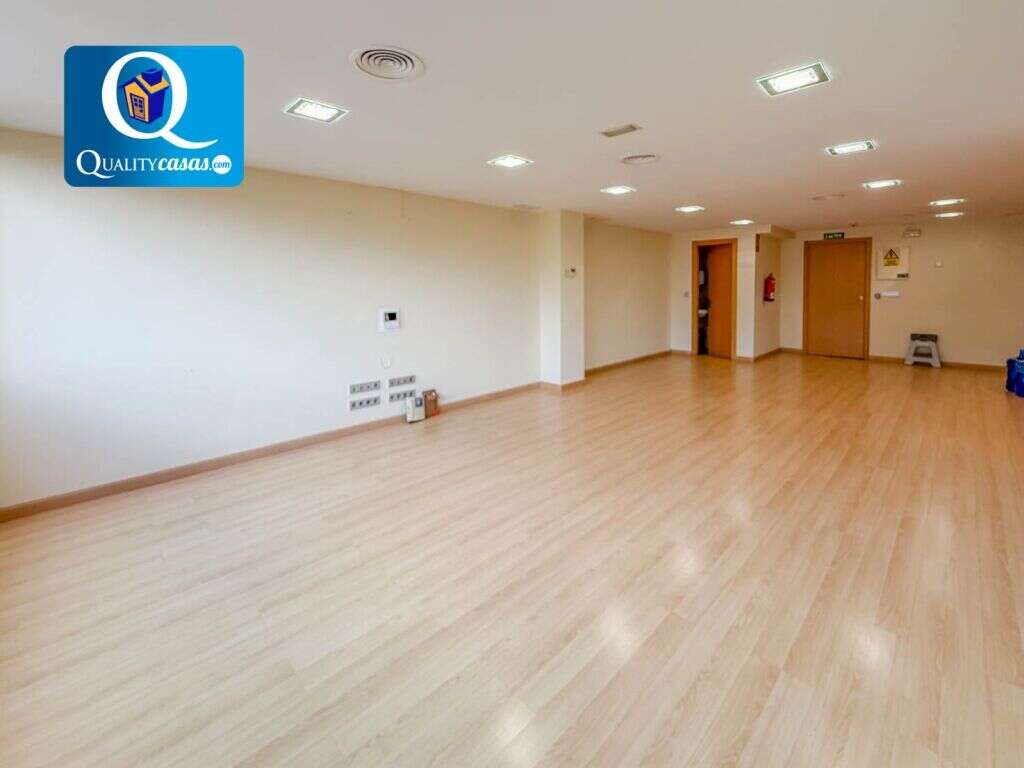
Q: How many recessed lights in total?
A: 10